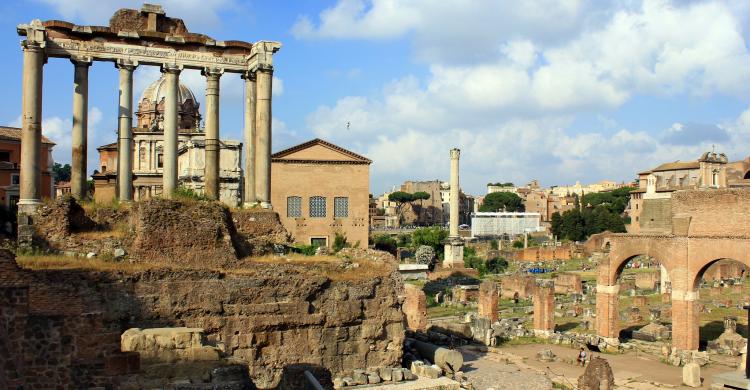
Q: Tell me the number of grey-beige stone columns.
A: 8